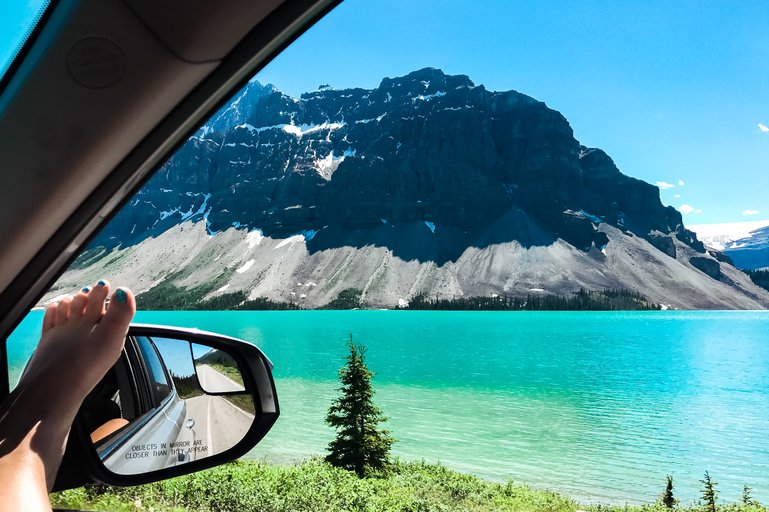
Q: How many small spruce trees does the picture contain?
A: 3